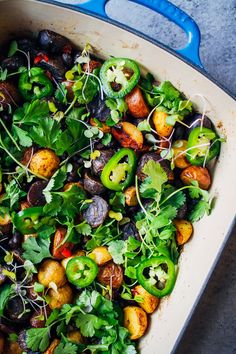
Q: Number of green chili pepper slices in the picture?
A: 7